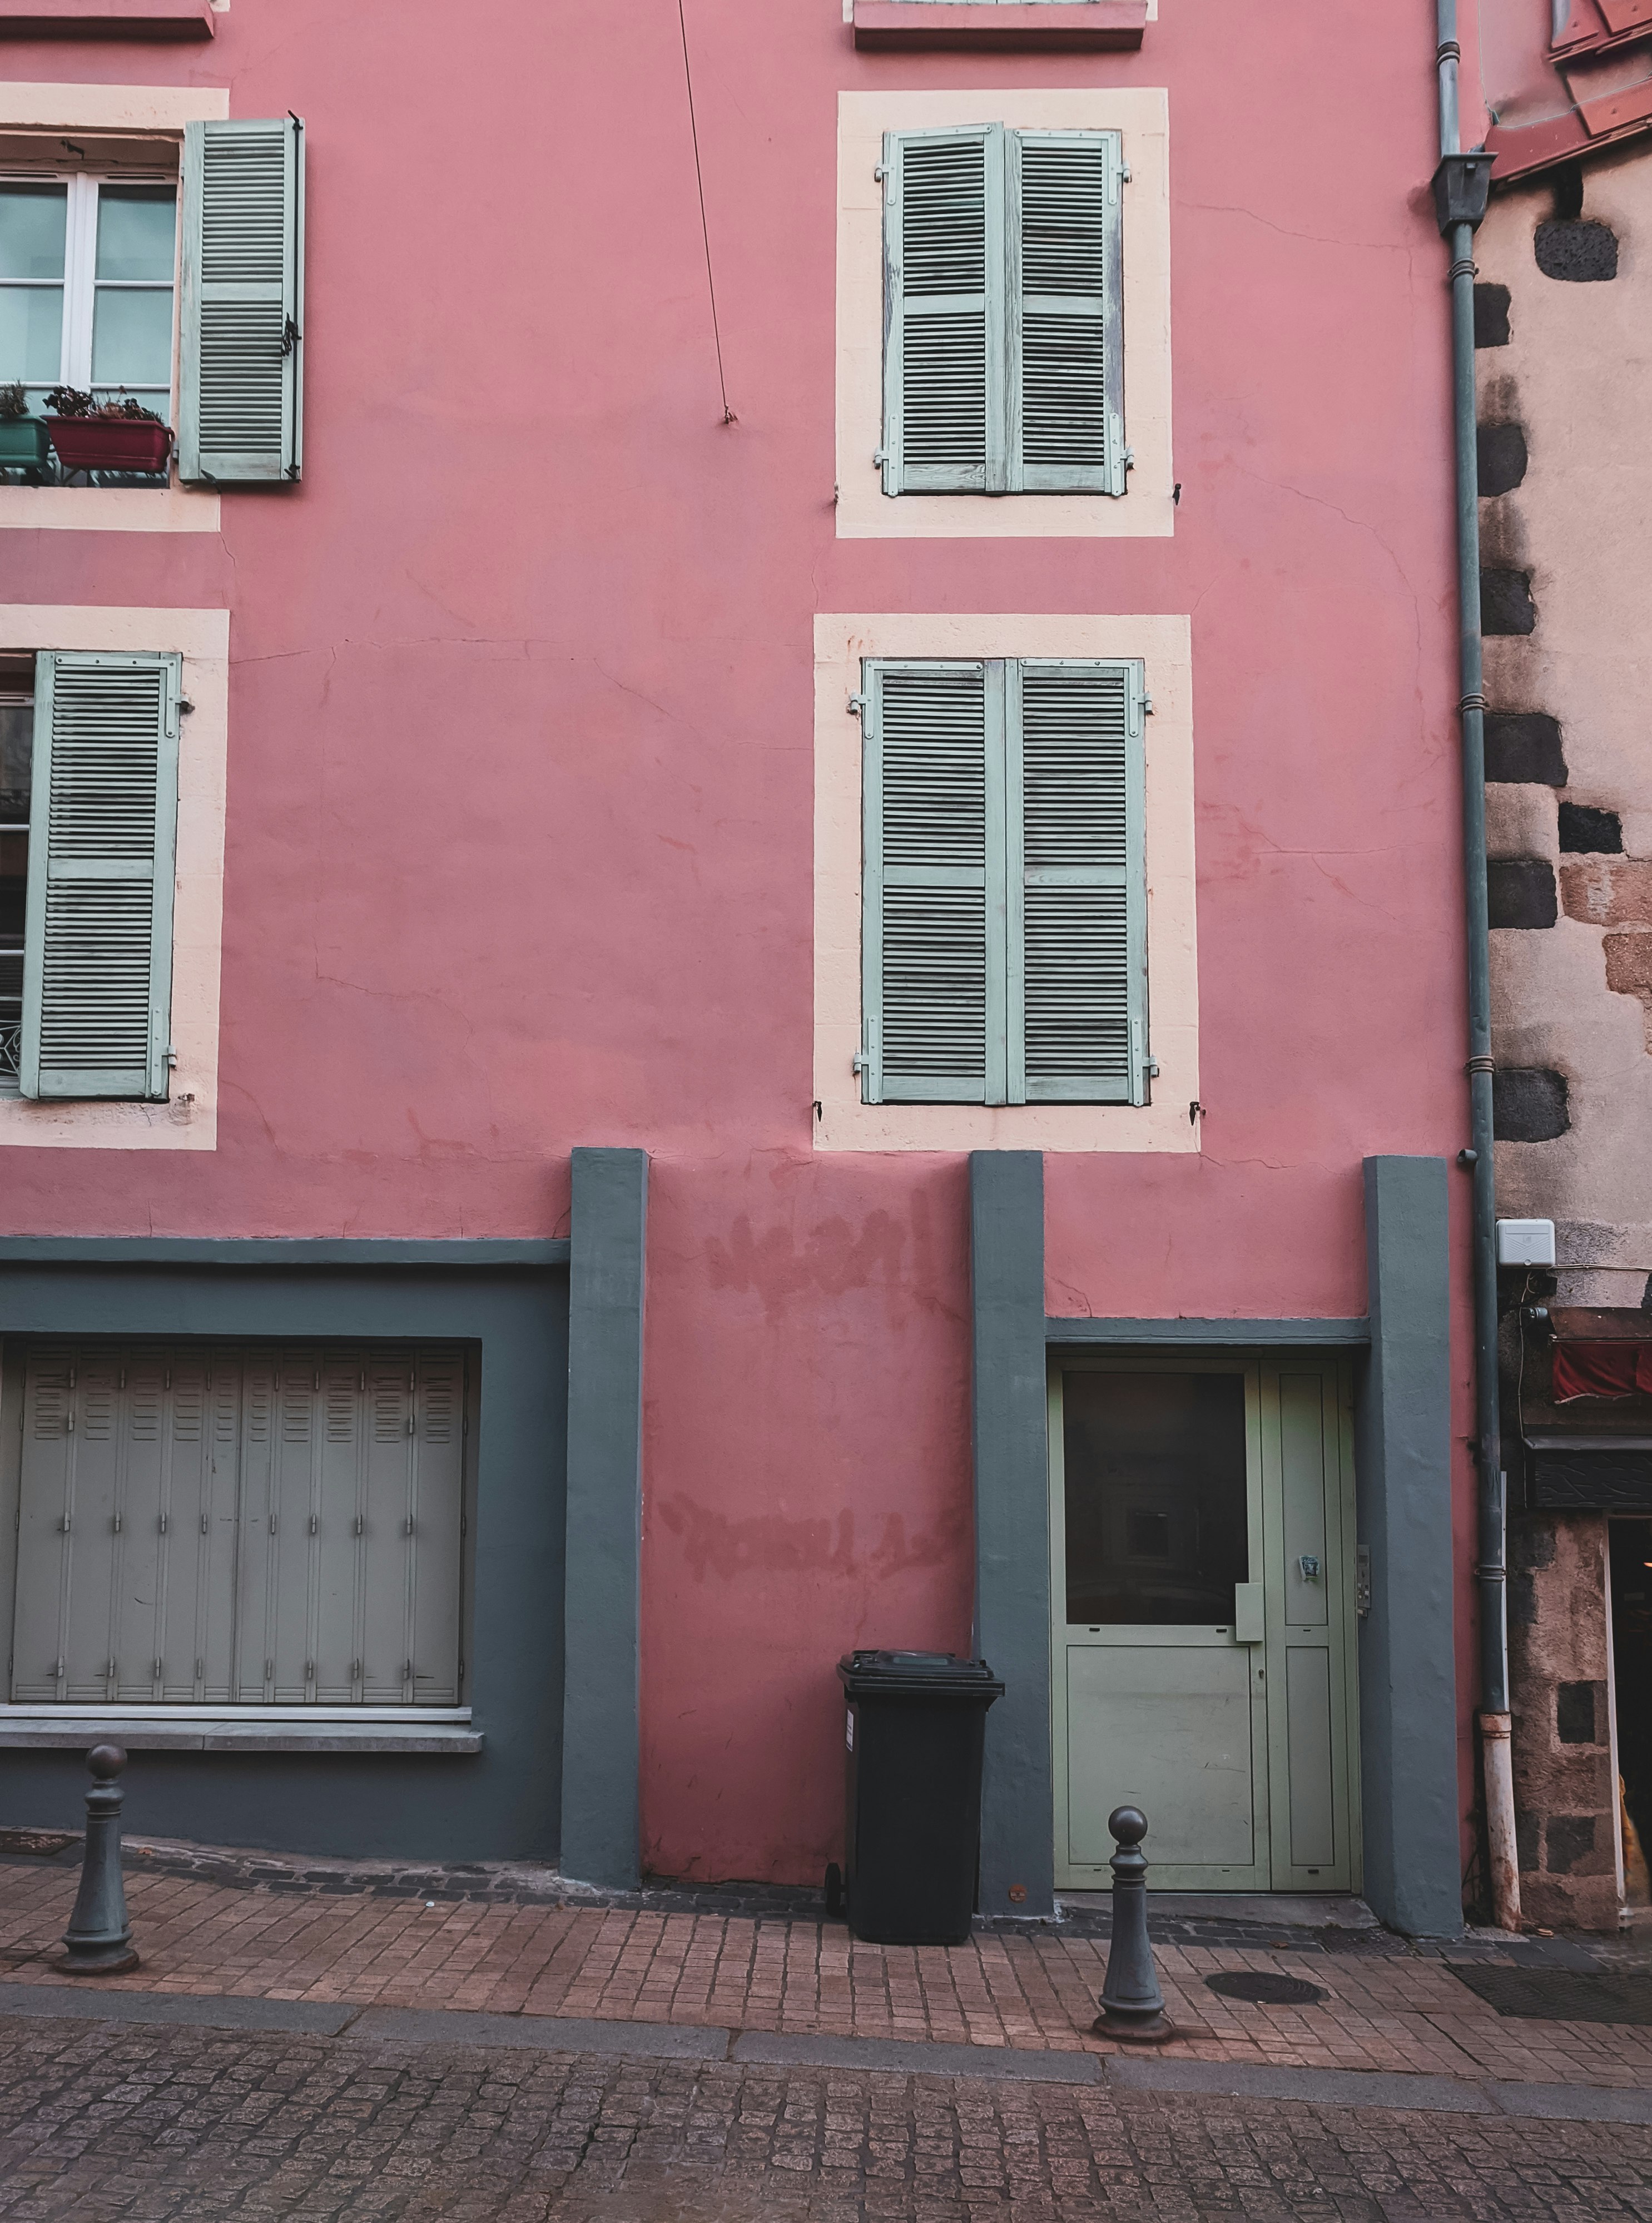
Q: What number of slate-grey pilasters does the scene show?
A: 3